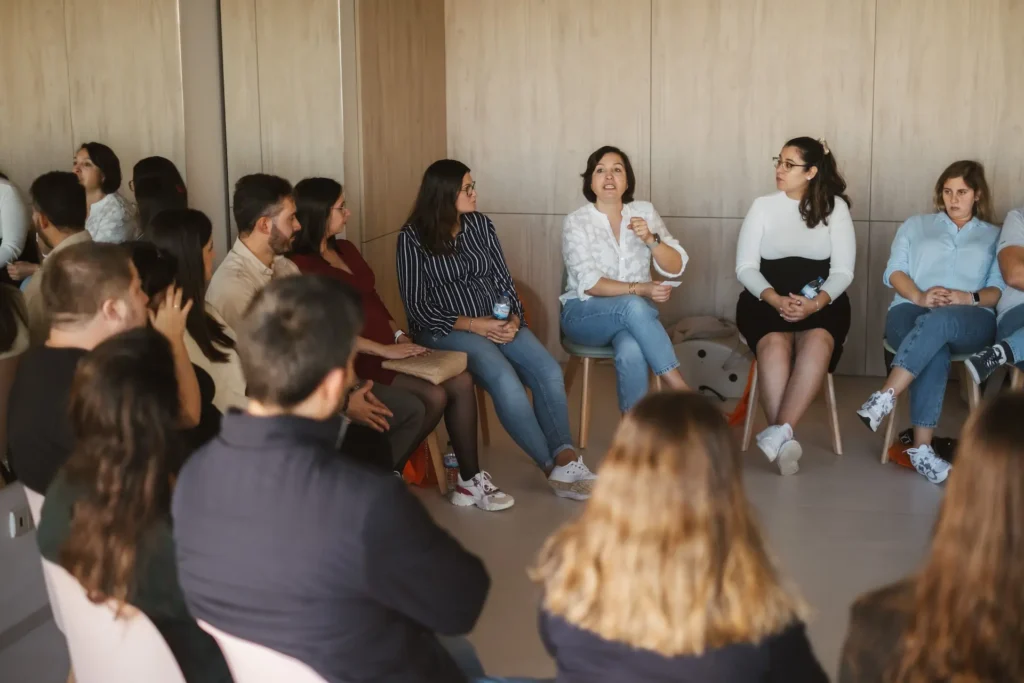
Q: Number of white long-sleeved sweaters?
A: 1